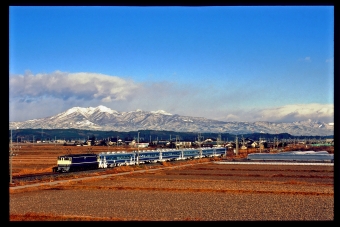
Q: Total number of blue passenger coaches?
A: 6